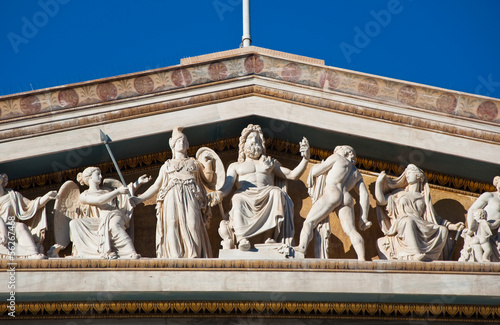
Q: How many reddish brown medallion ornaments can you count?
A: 13